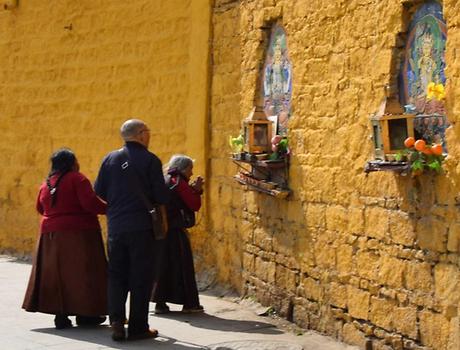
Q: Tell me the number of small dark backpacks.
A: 1